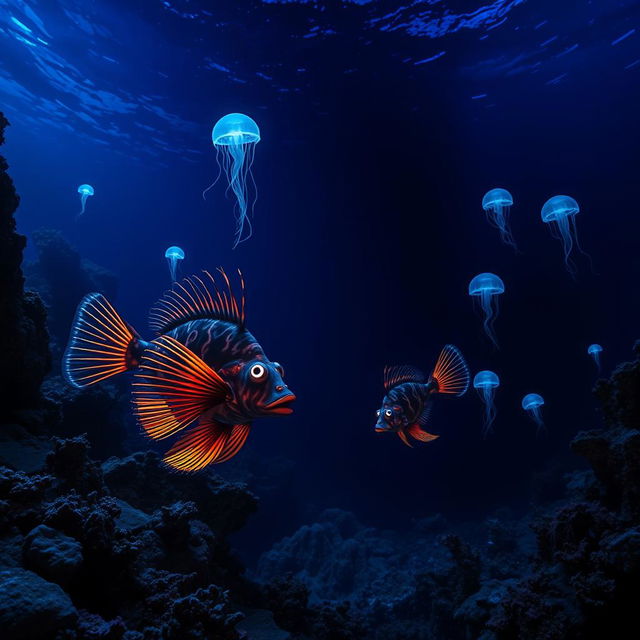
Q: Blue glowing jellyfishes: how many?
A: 9